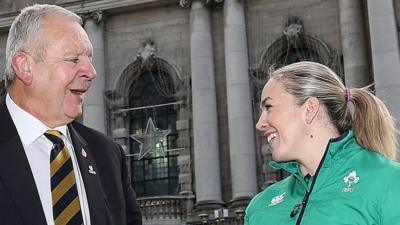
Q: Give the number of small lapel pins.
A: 2